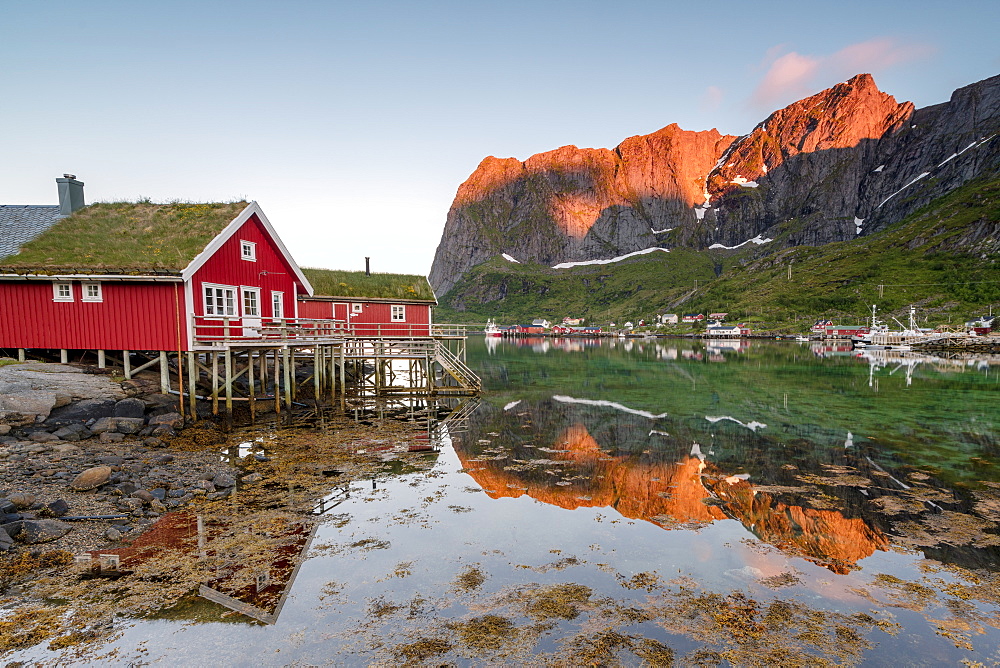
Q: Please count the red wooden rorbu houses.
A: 2